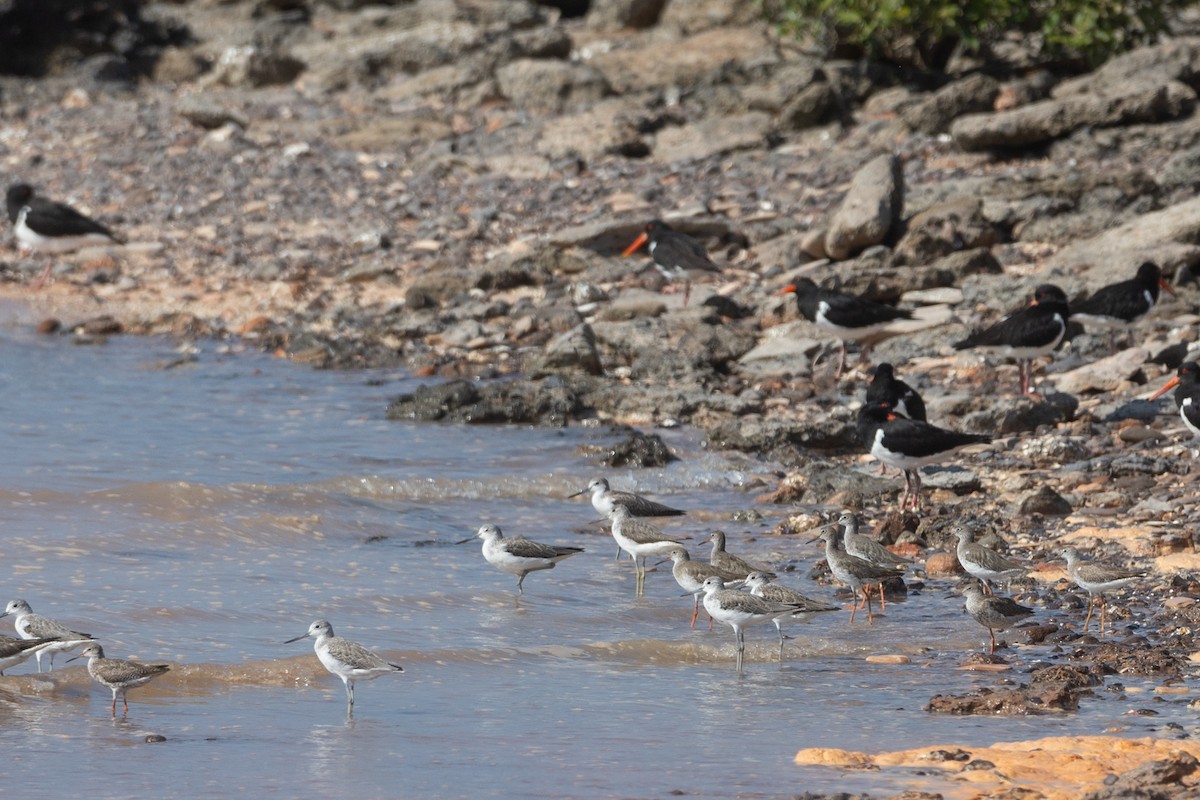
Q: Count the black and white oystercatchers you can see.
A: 8